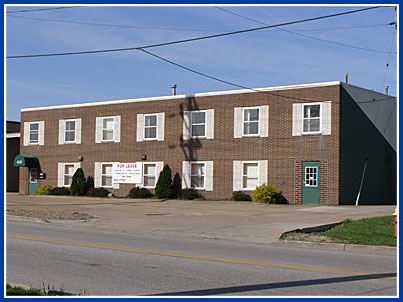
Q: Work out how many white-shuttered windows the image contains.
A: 12